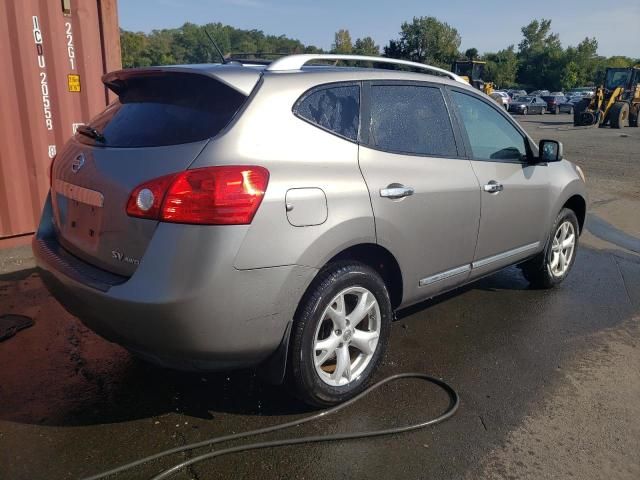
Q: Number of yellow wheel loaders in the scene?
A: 2